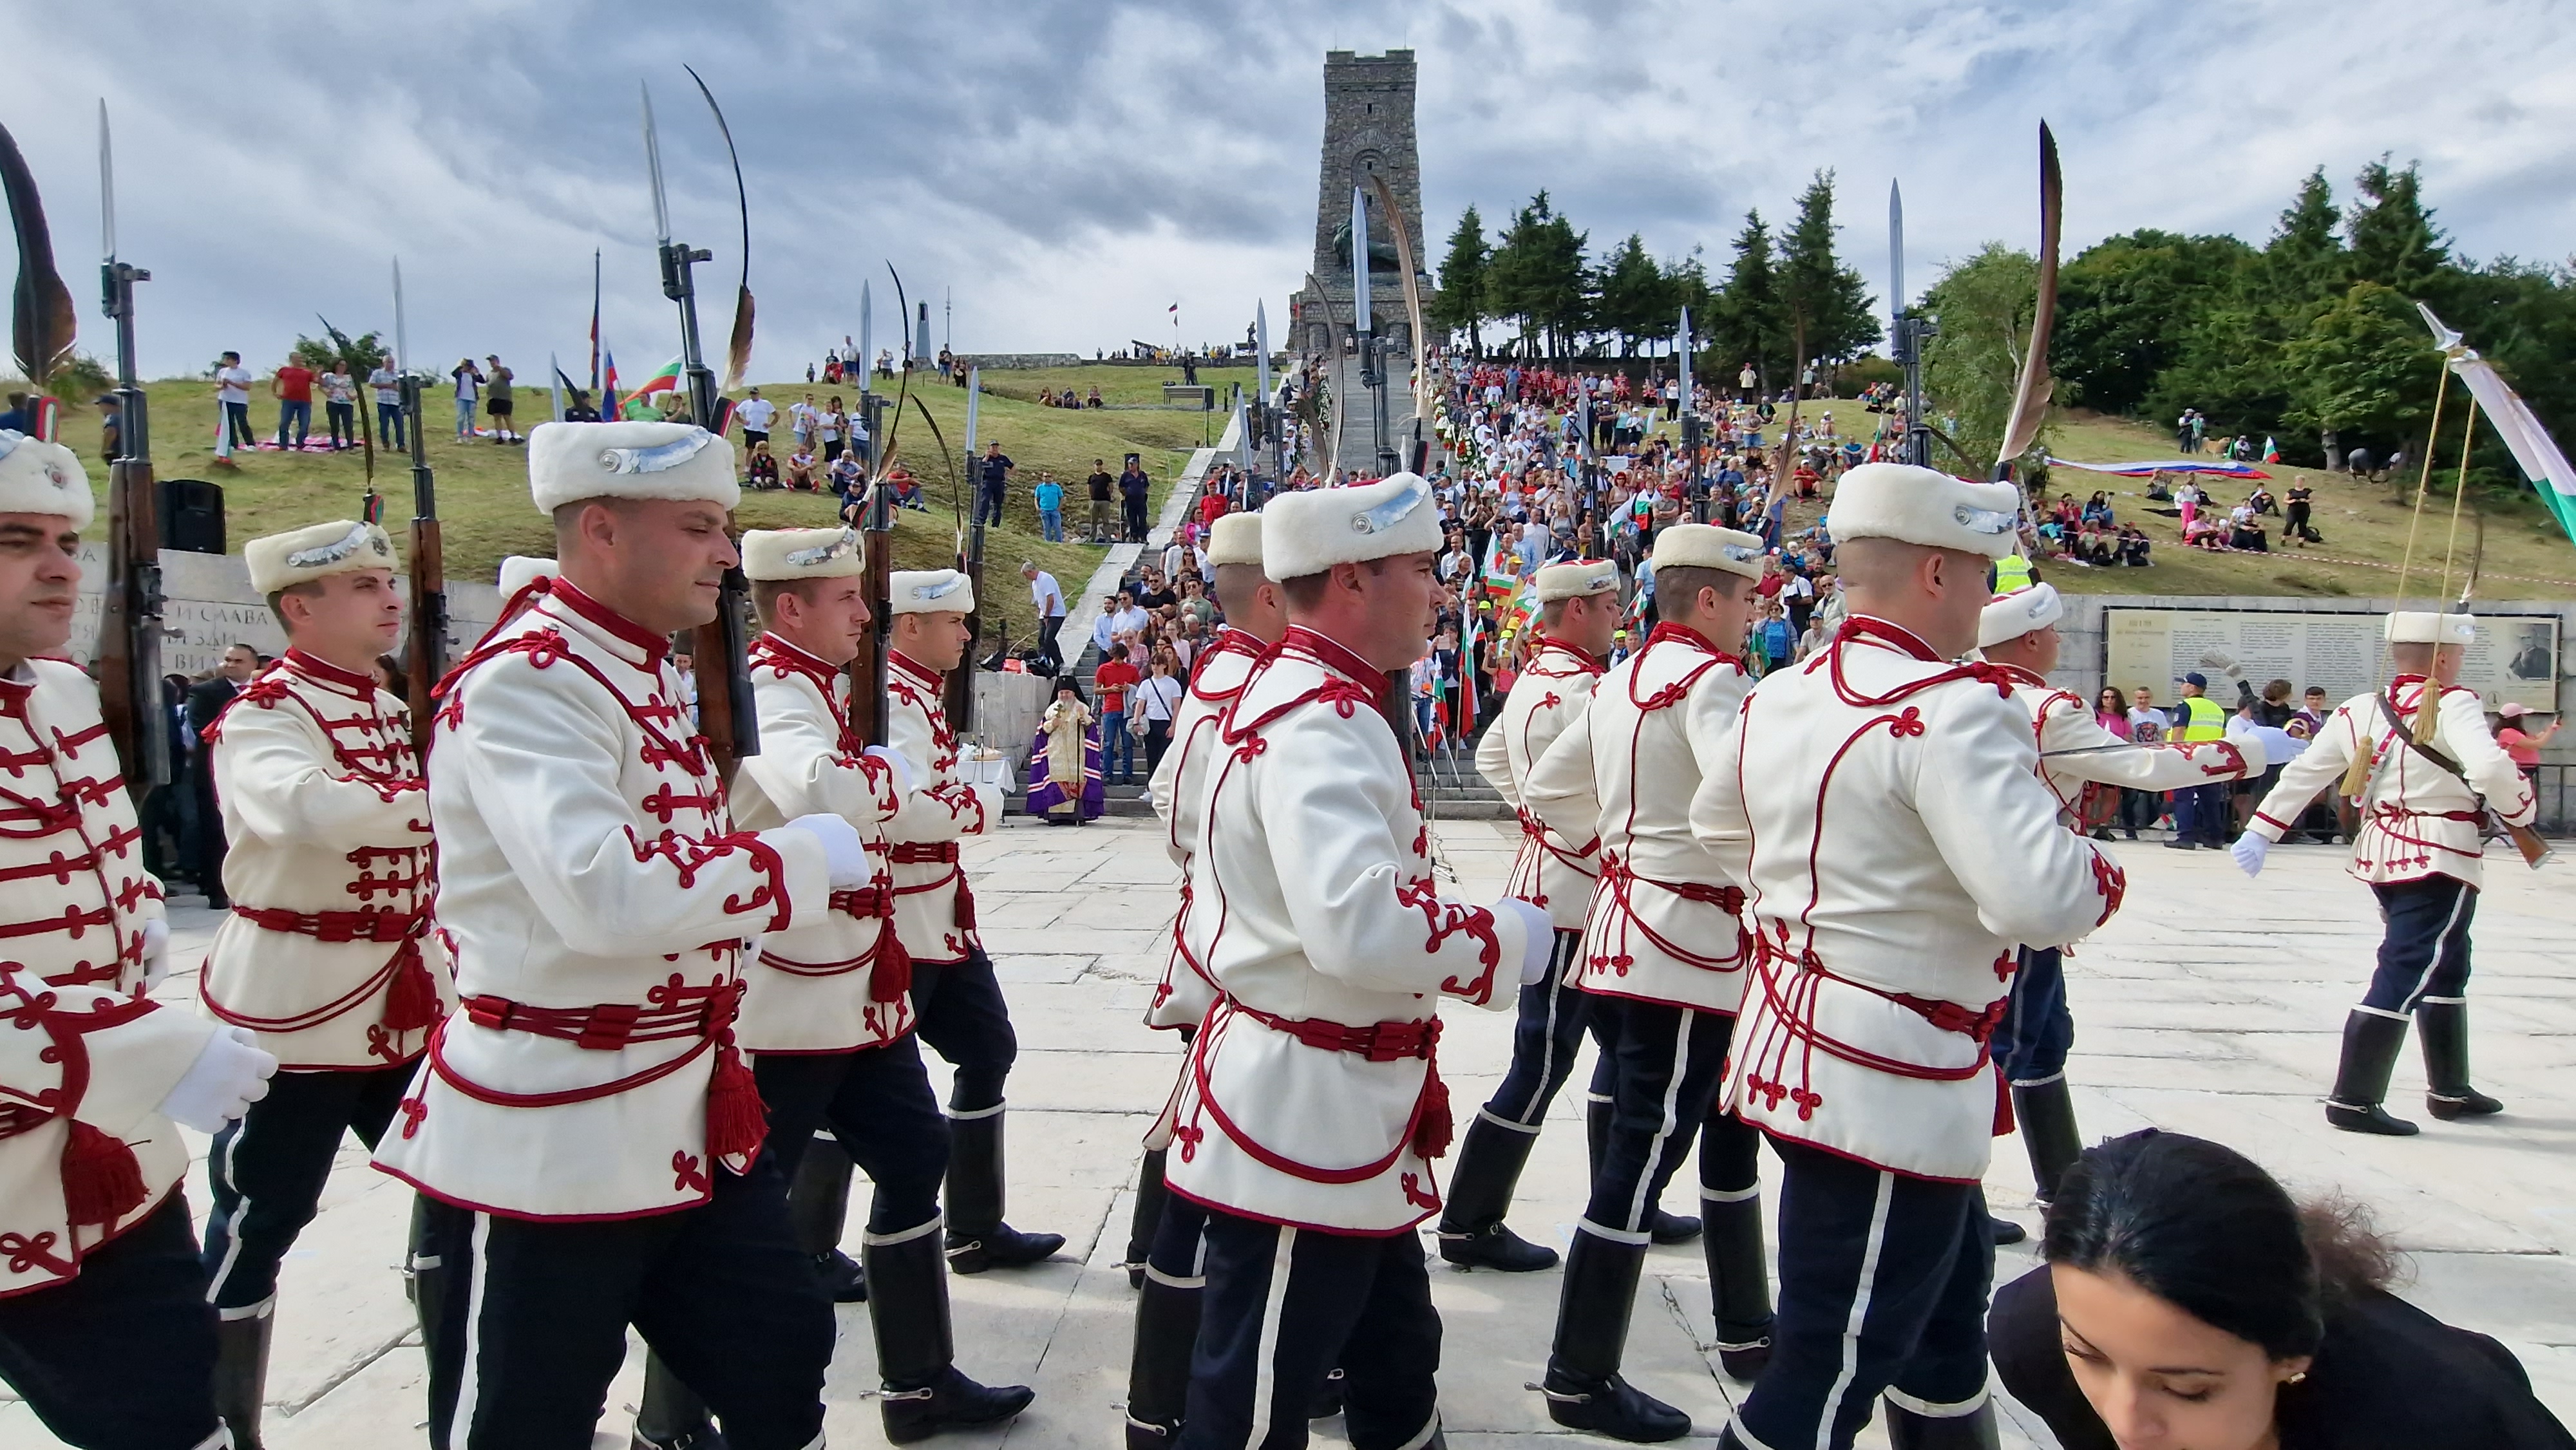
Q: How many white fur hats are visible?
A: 13